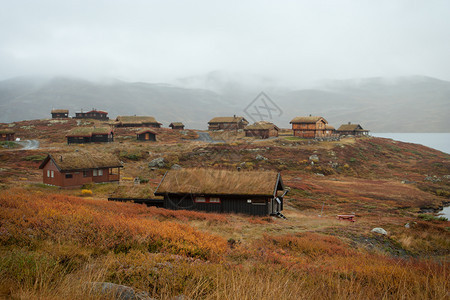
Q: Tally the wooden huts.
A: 13